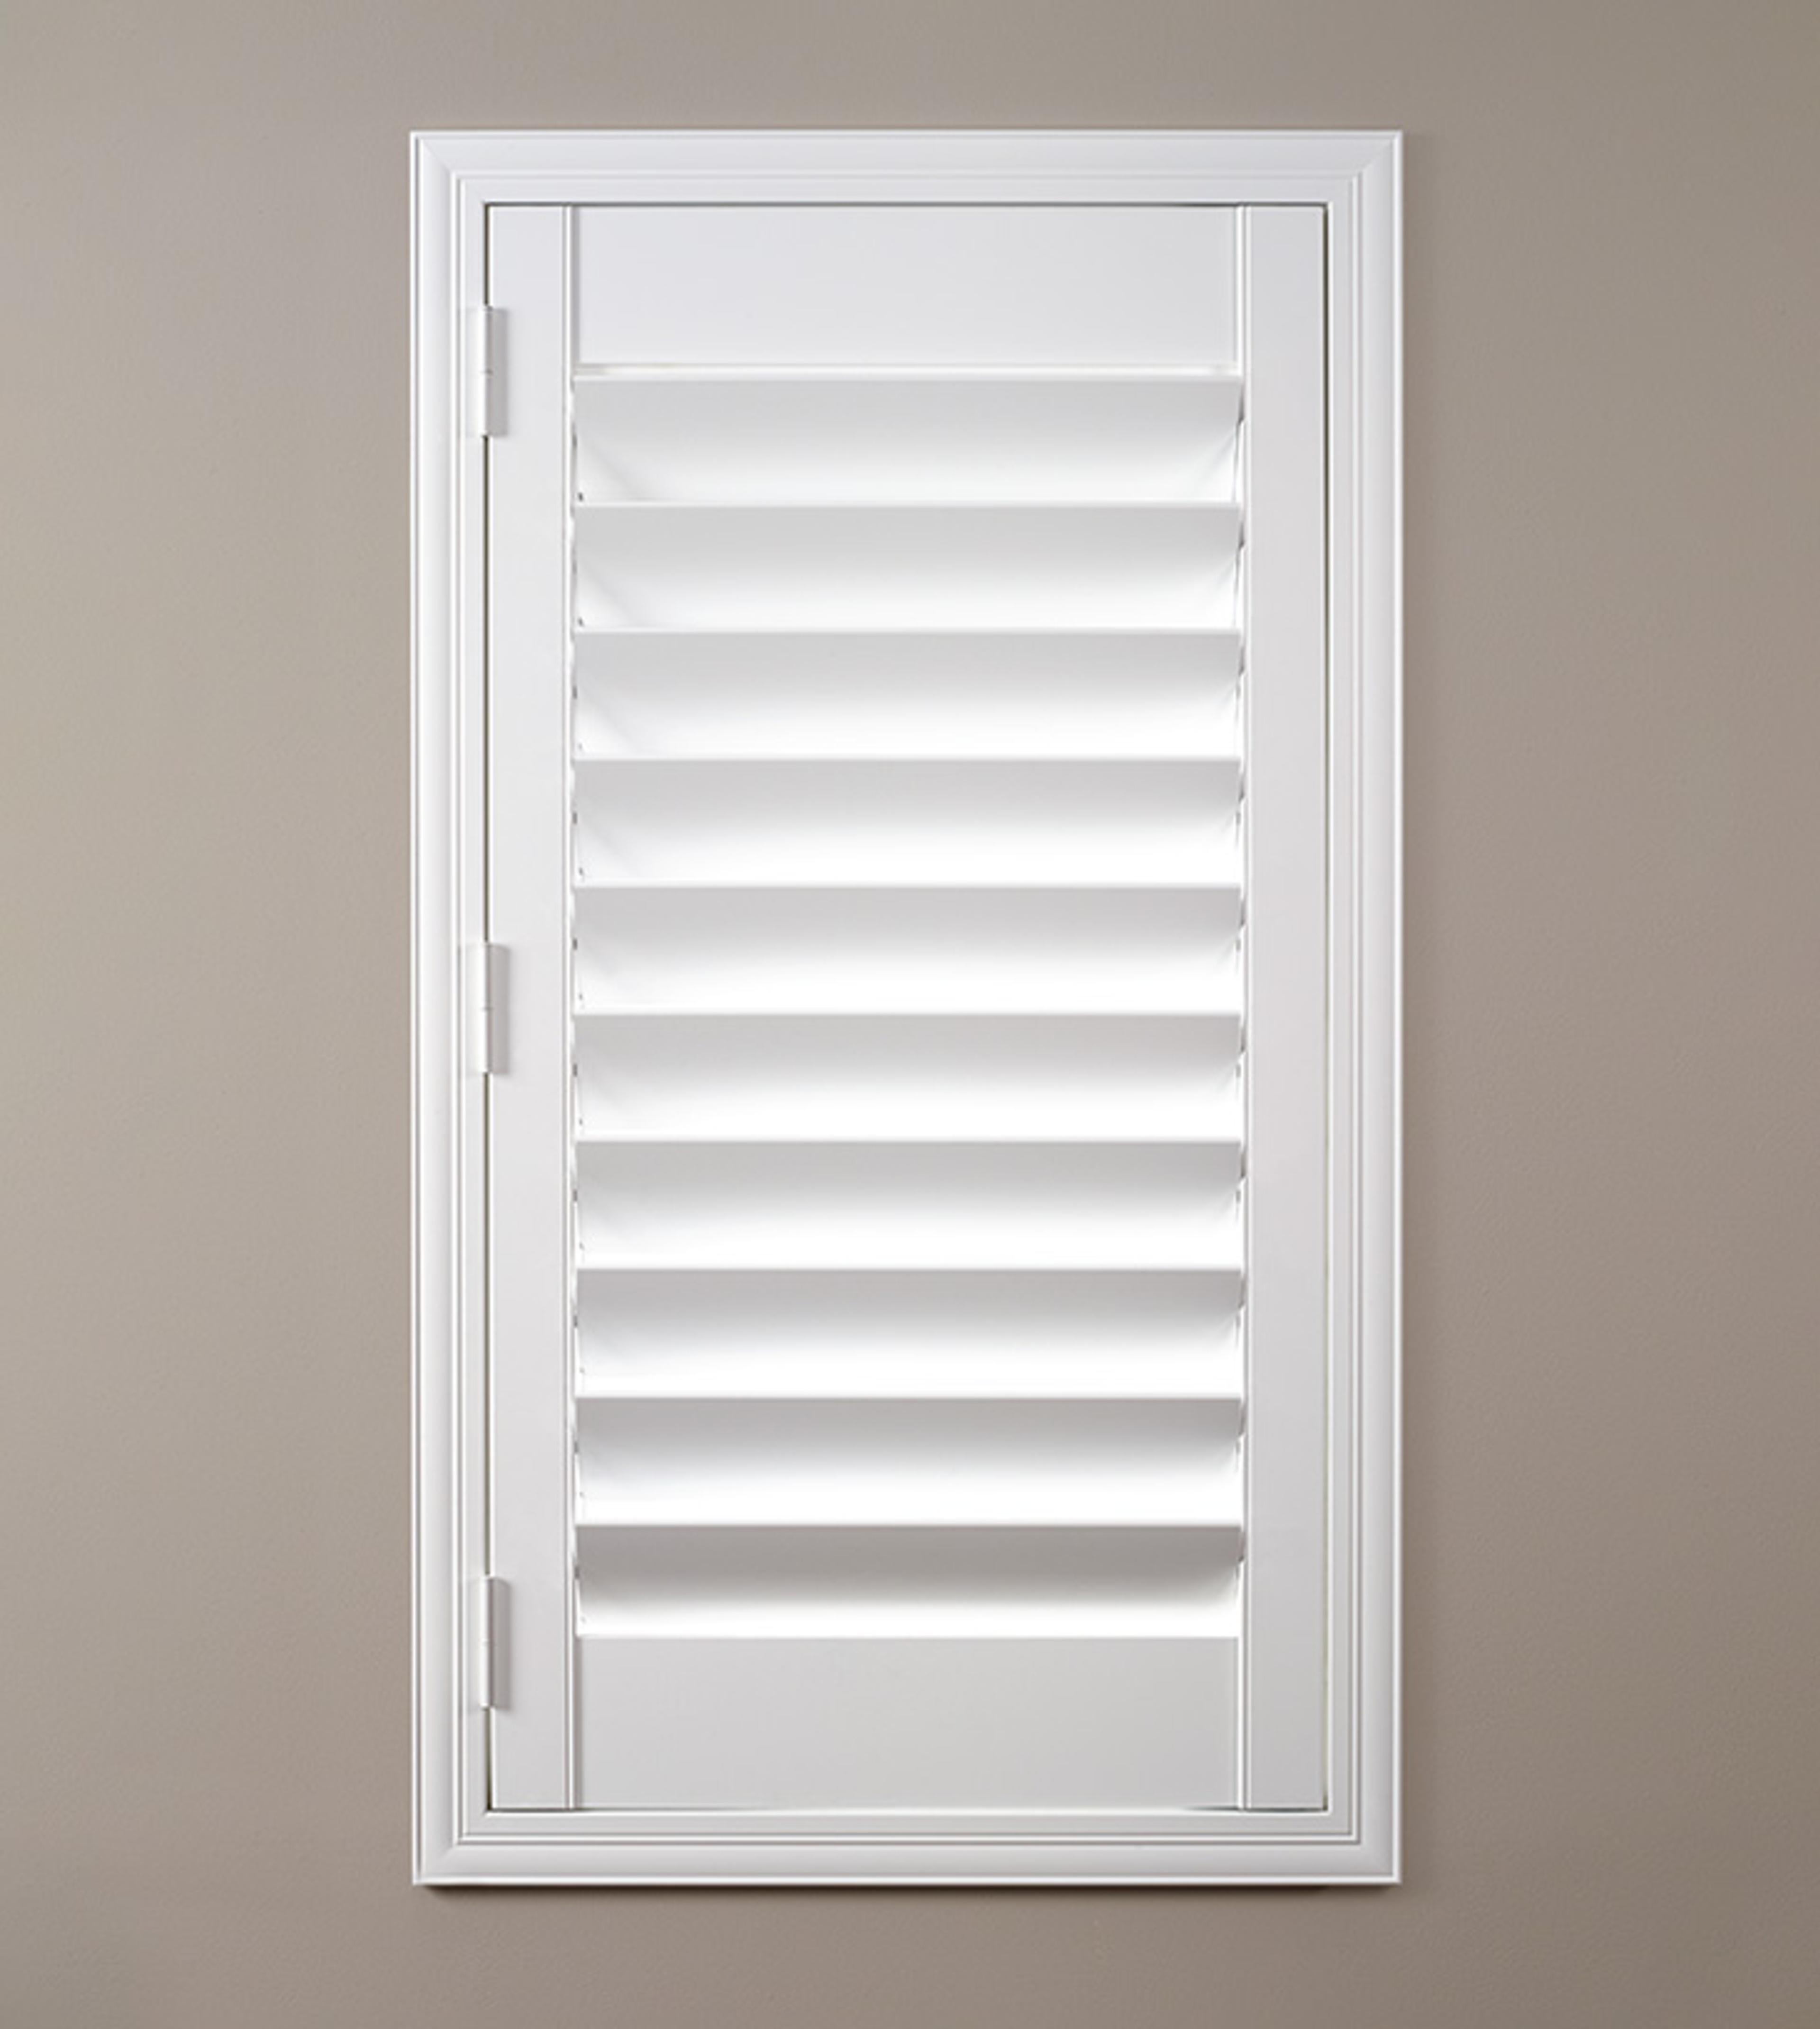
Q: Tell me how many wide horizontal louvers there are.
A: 10